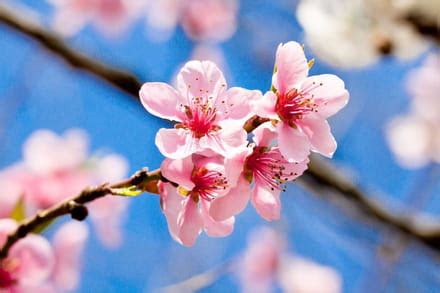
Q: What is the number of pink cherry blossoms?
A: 4